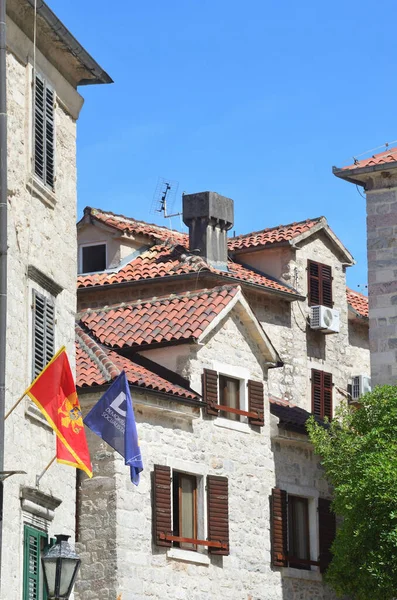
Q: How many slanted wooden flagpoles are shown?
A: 2